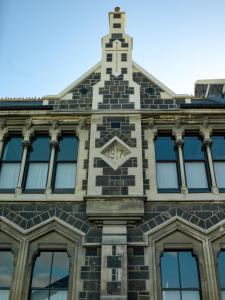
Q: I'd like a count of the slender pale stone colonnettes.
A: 4